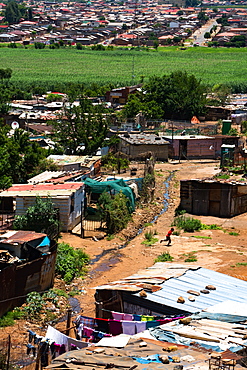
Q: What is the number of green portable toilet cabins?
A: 2